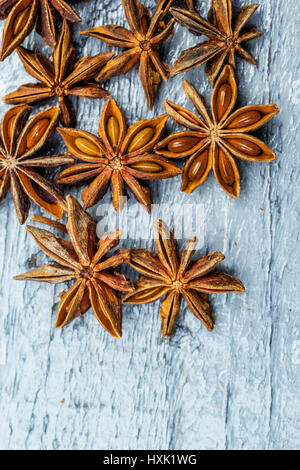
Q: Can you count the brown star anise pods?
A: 9